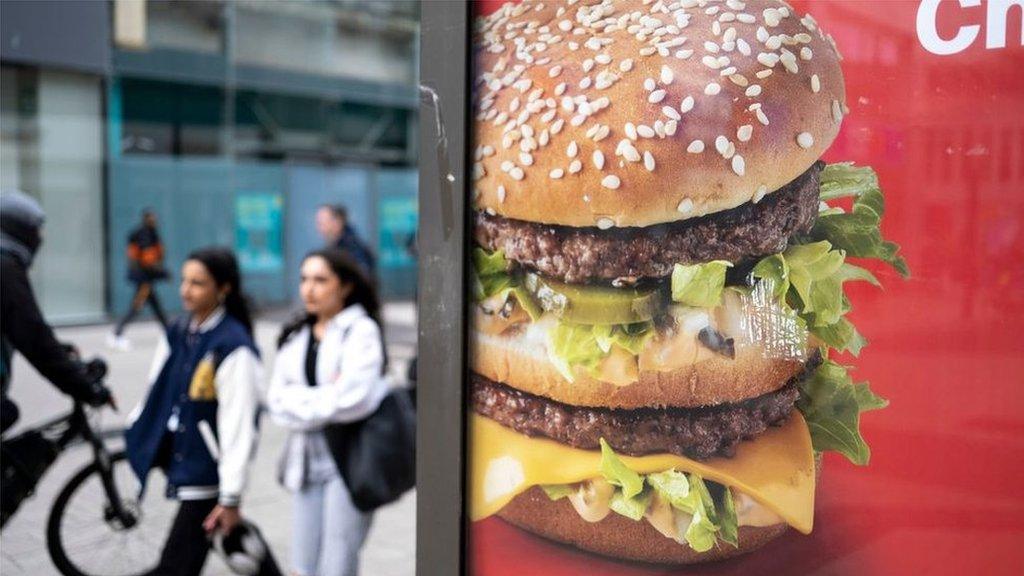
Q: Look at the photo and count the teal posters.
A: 2